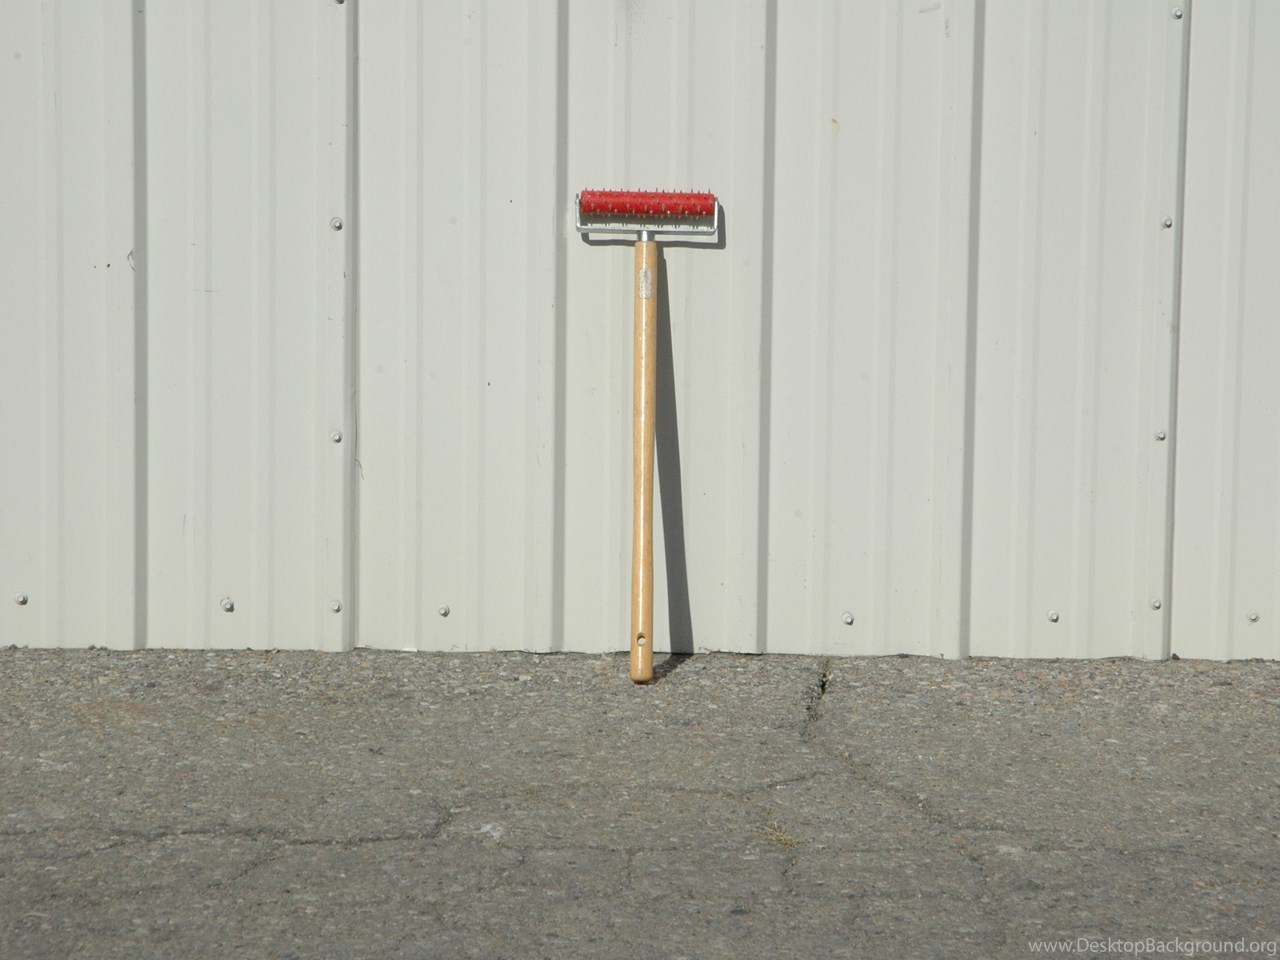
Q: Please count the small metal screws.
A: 14